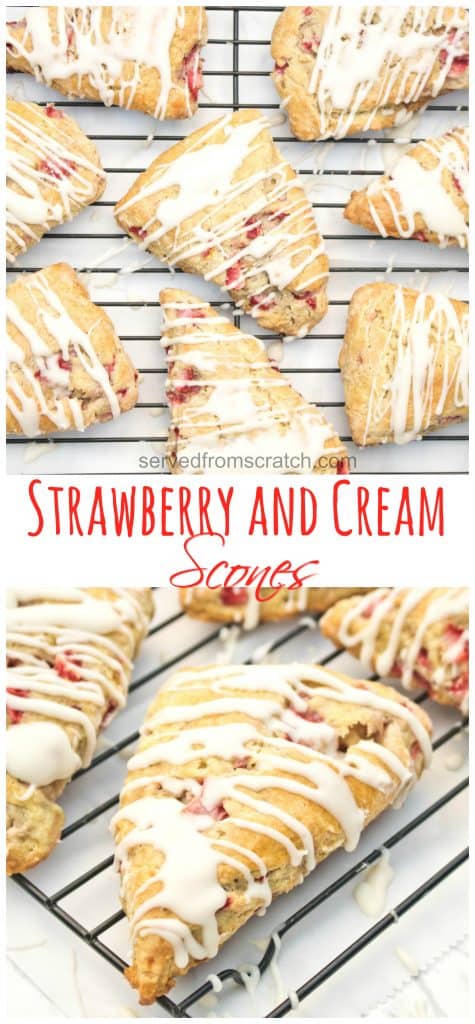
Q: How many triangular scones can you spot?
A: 12